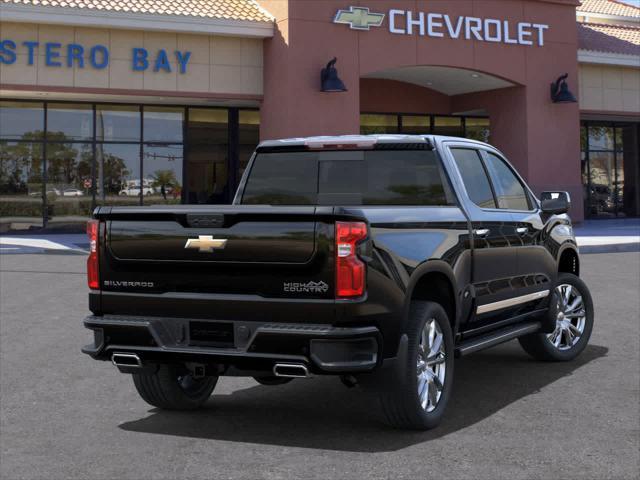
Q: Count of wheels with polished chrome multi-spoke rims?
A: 2